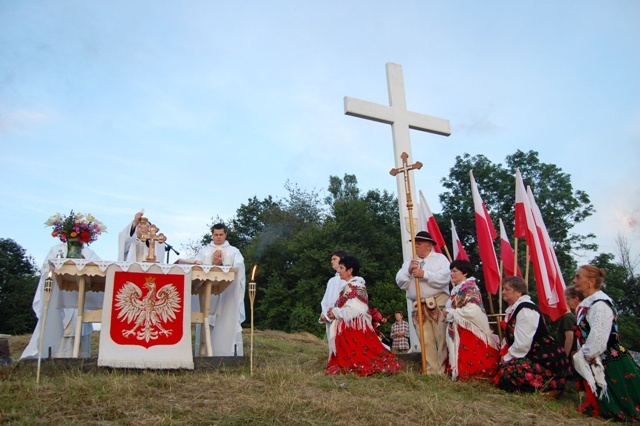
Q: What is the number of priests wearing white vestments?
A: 3